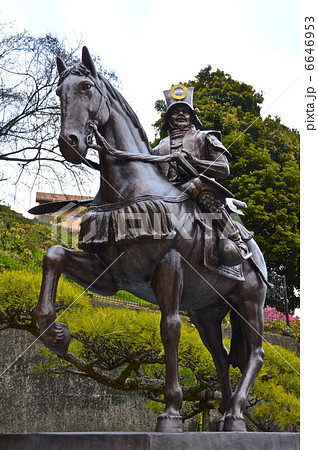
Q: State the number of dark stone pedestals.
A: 1